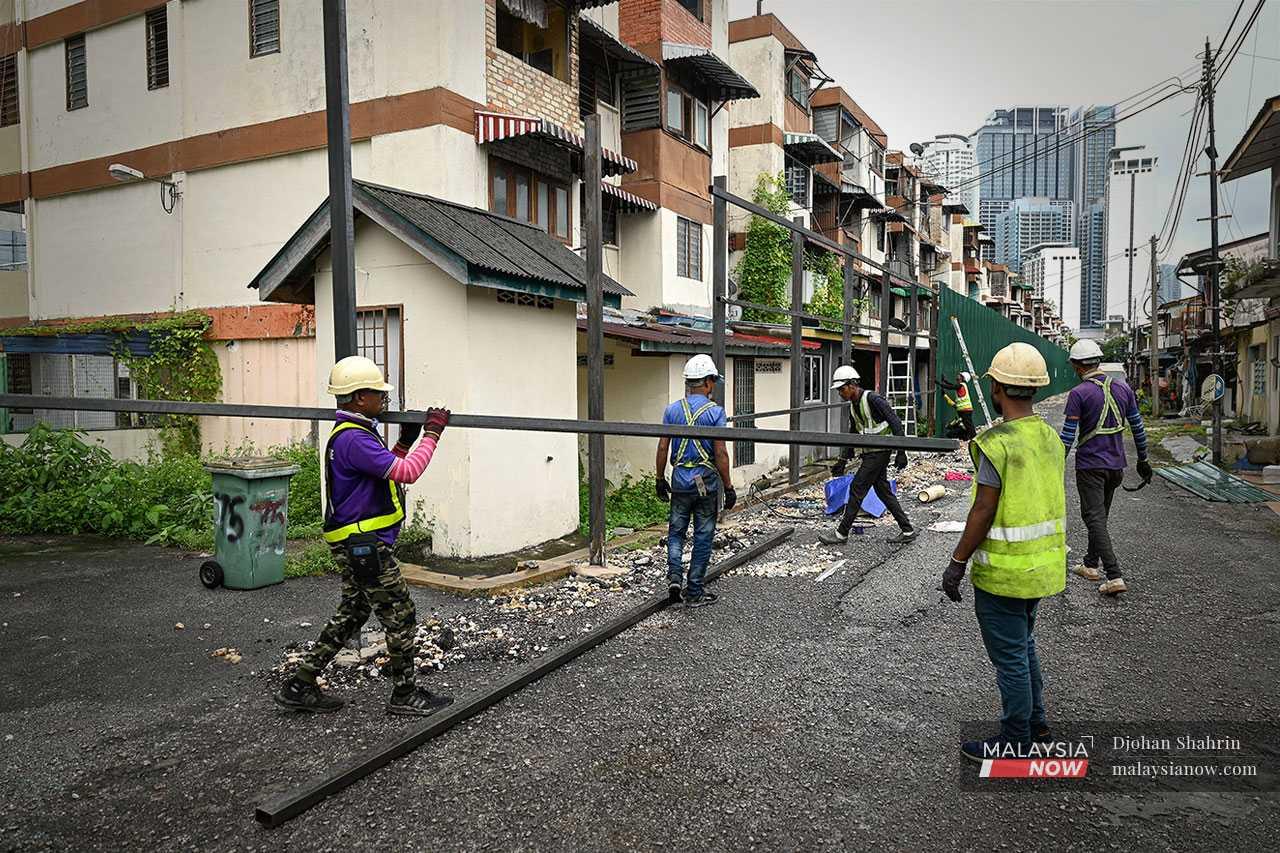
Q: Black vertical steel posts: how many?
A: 8